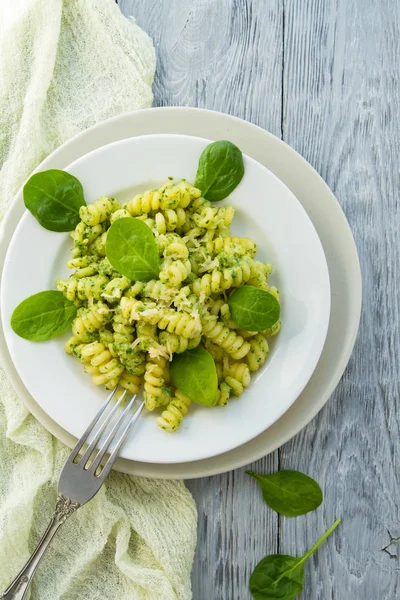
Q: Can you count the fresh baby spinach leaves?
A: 8